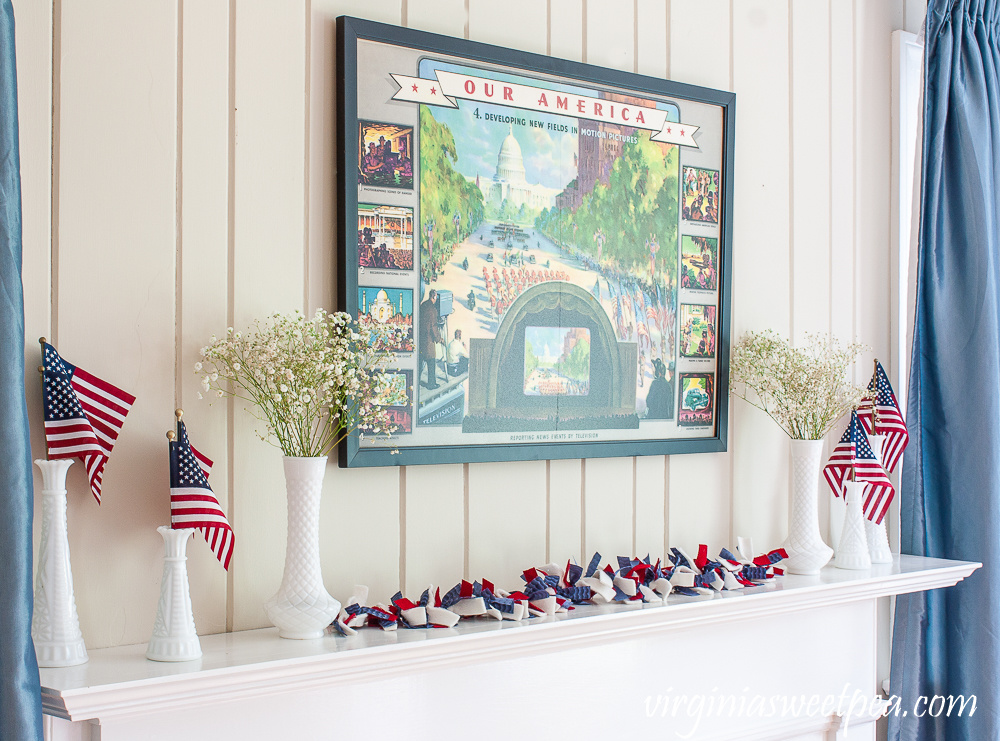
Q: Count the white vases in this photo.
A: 6